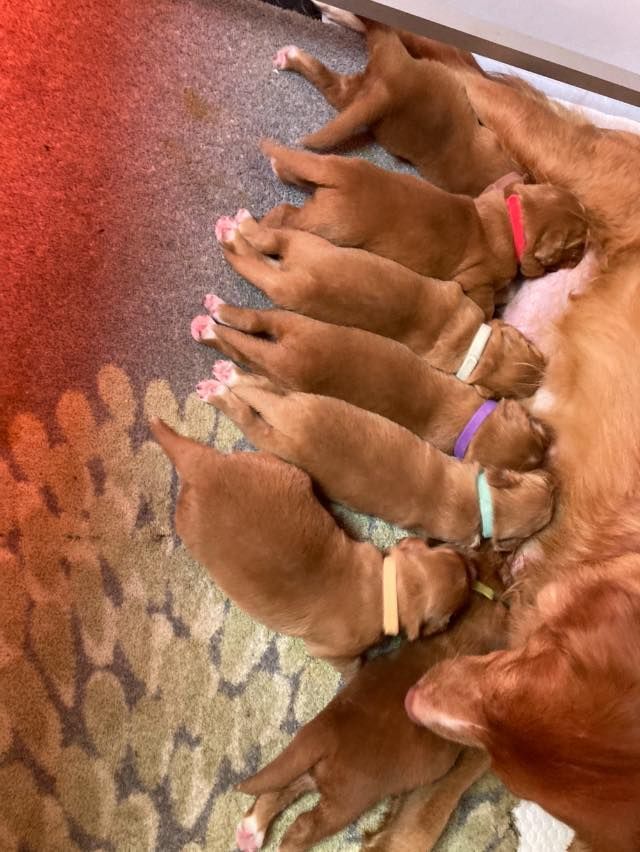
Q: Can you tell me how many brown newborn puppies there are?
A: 7